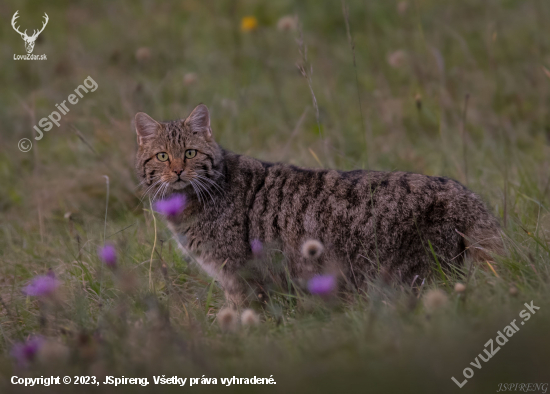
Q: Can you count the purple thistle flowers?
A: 6